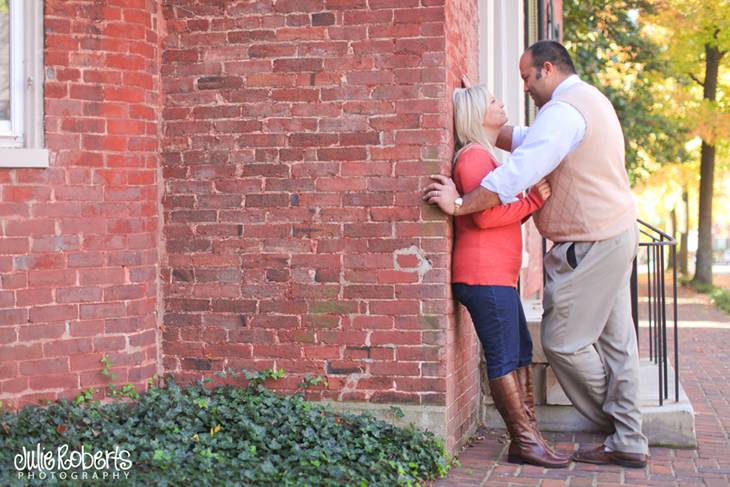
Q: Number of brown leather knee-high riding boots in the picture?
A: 2